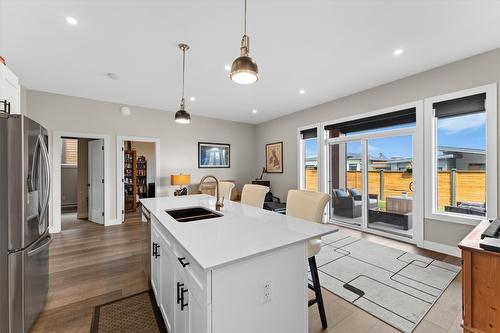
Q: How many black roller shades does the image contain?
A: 3